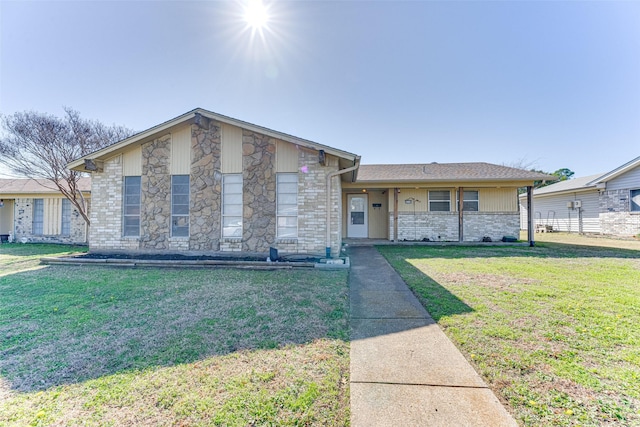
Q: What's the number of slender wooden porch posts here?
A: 3